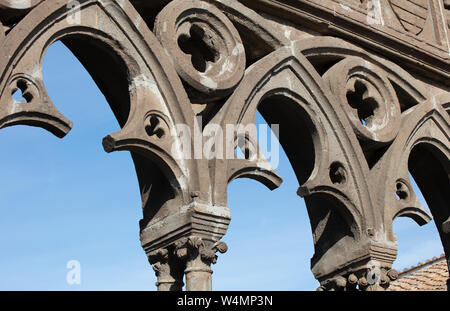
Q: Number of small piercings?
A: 5